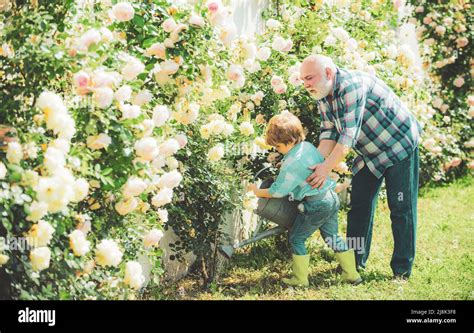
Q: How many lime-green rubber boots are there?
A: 2